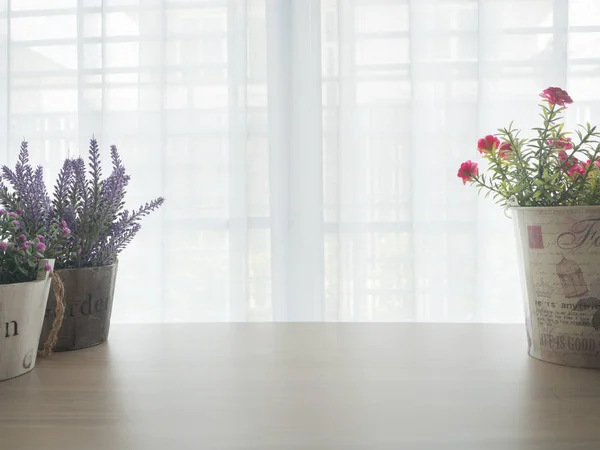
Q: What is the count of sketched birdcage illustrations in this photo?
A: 1